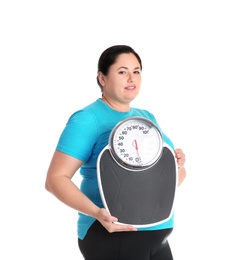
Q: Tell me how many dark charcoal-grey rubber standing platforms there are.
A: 1